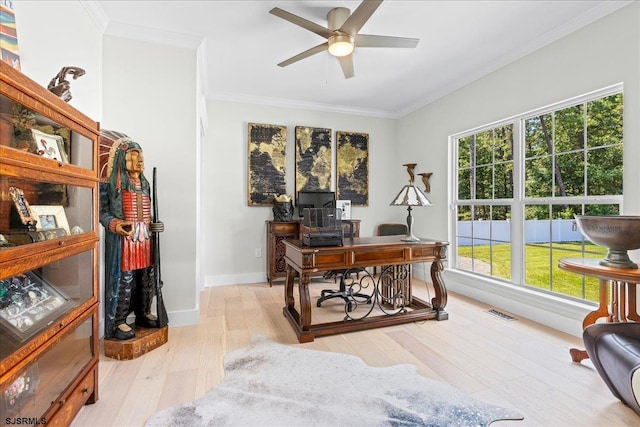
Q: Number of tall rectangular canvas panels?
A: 3